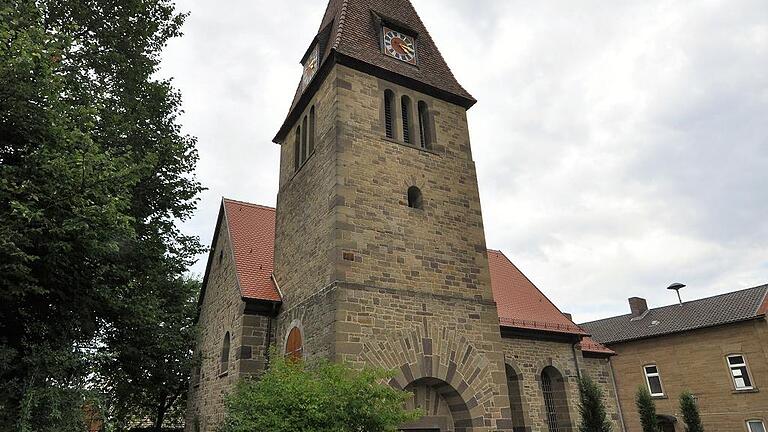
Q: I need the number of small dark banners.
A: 0